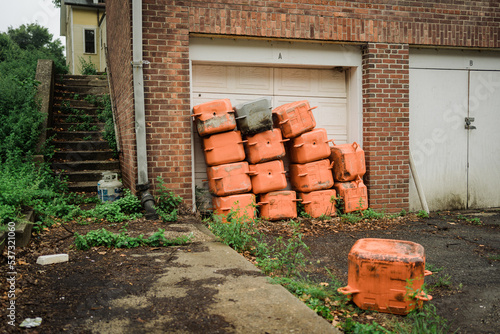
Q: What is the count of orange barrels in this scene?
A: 14